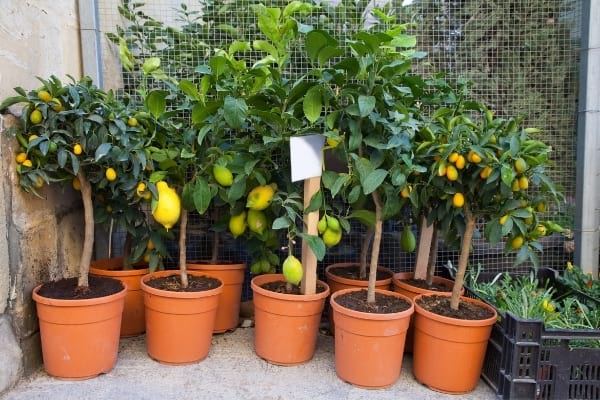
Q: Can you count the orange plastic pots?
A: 9